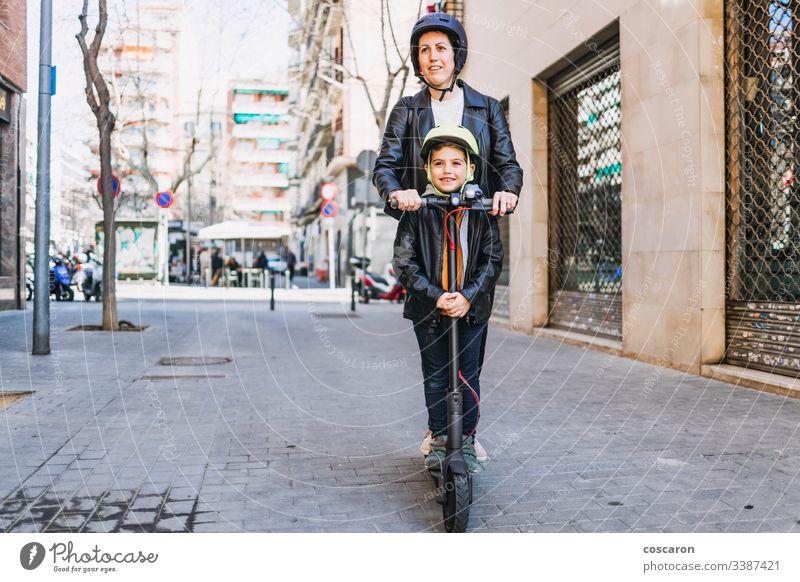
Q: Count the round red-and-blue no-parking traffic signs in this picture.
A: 3